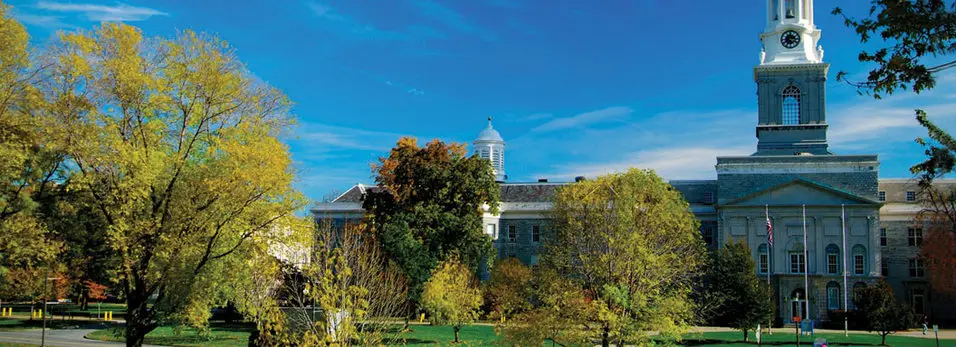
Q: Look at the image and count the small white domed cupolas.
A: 1